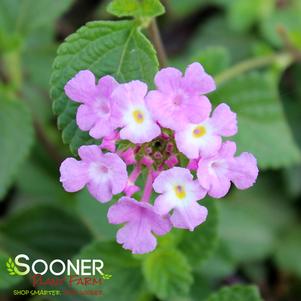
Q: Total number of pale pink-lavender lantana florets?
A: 8